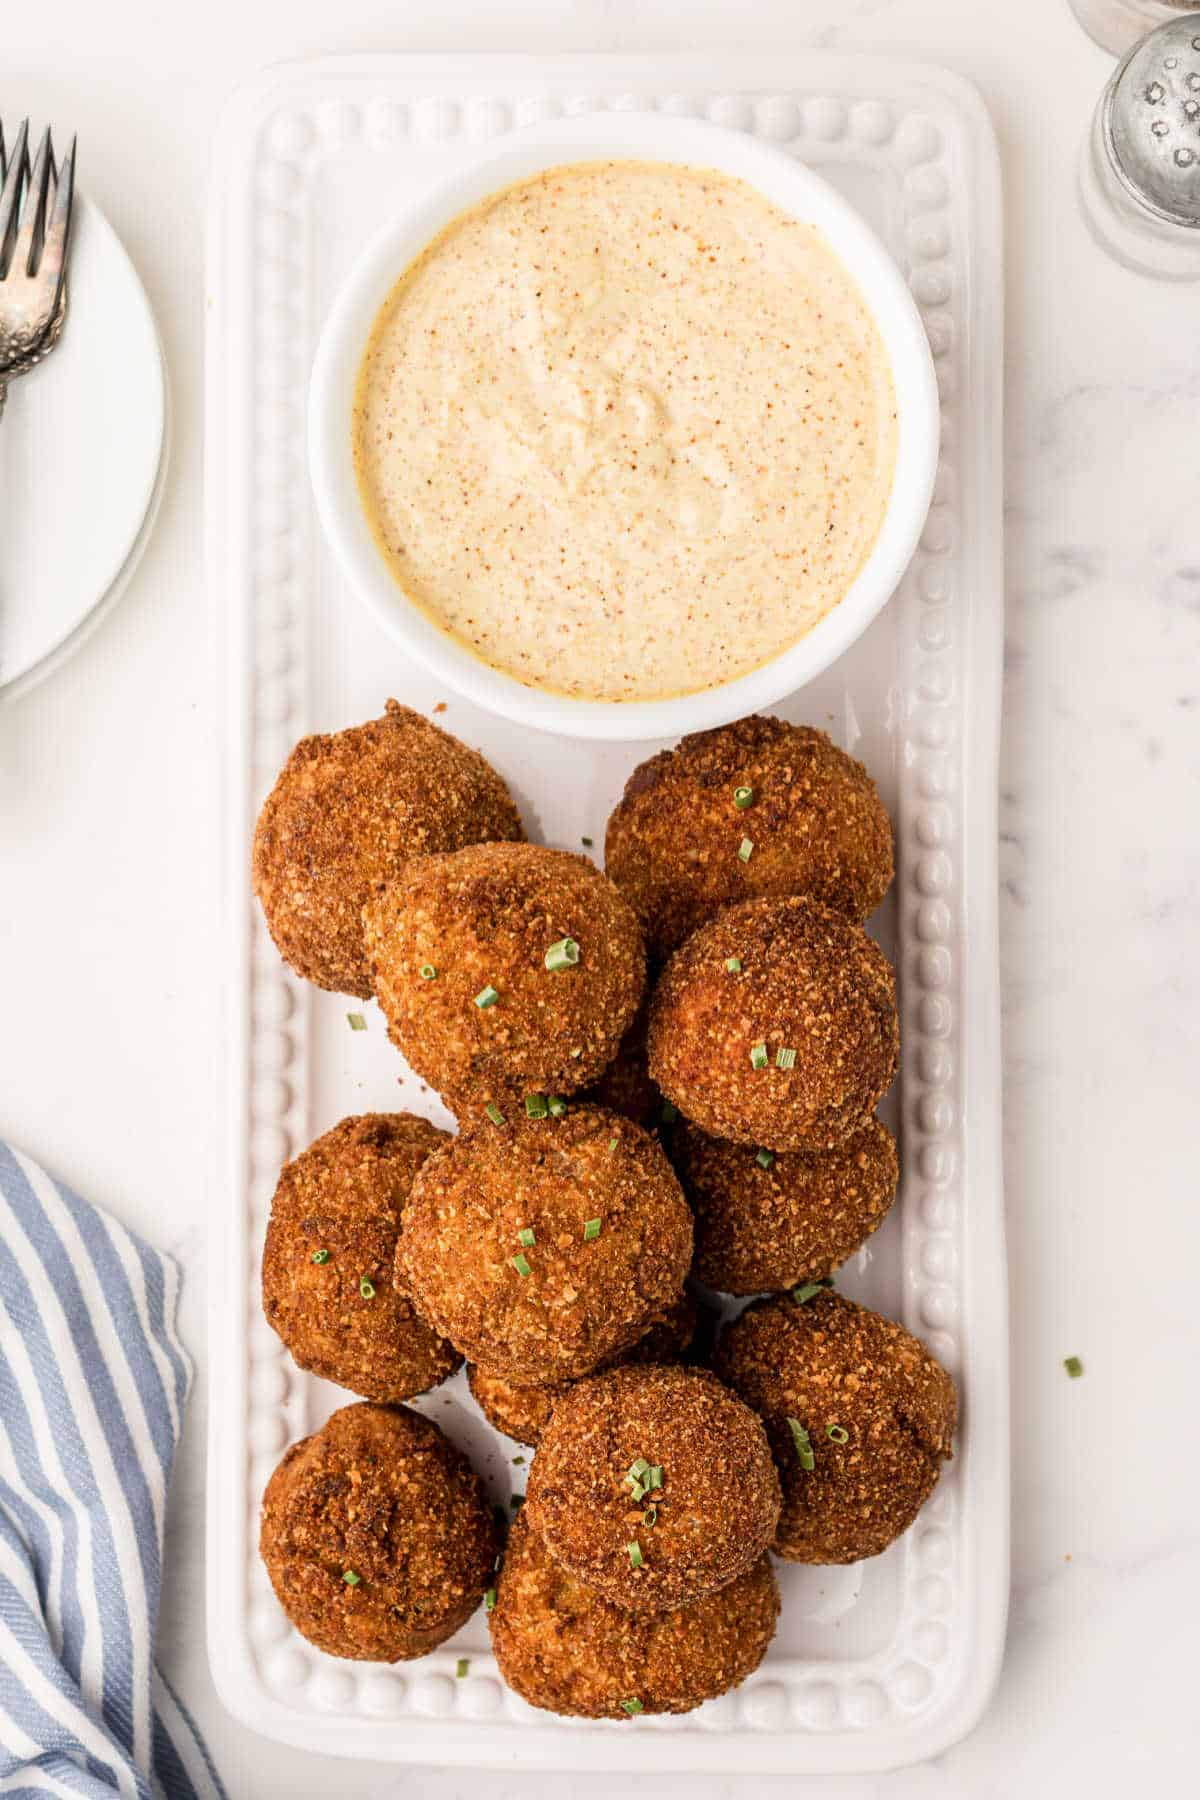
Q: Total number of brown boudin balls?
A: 13